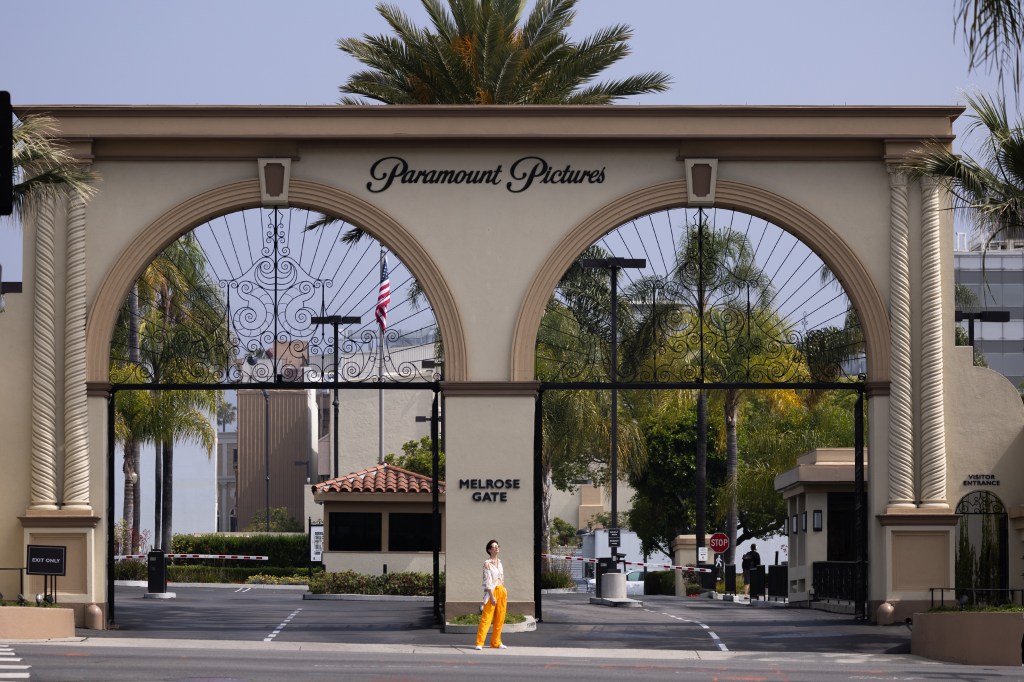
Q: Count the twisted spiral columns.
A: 4